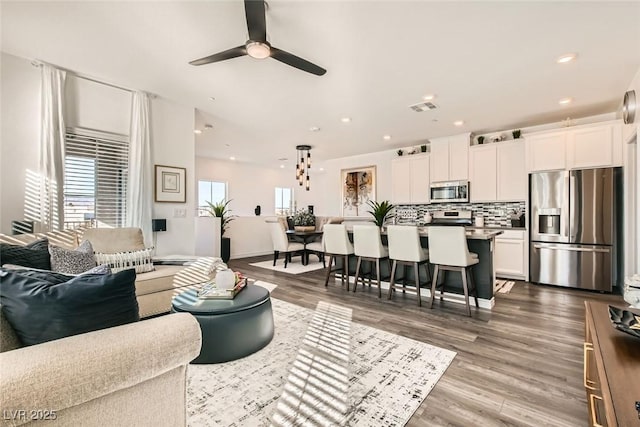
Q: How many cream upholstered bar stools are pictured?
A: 4